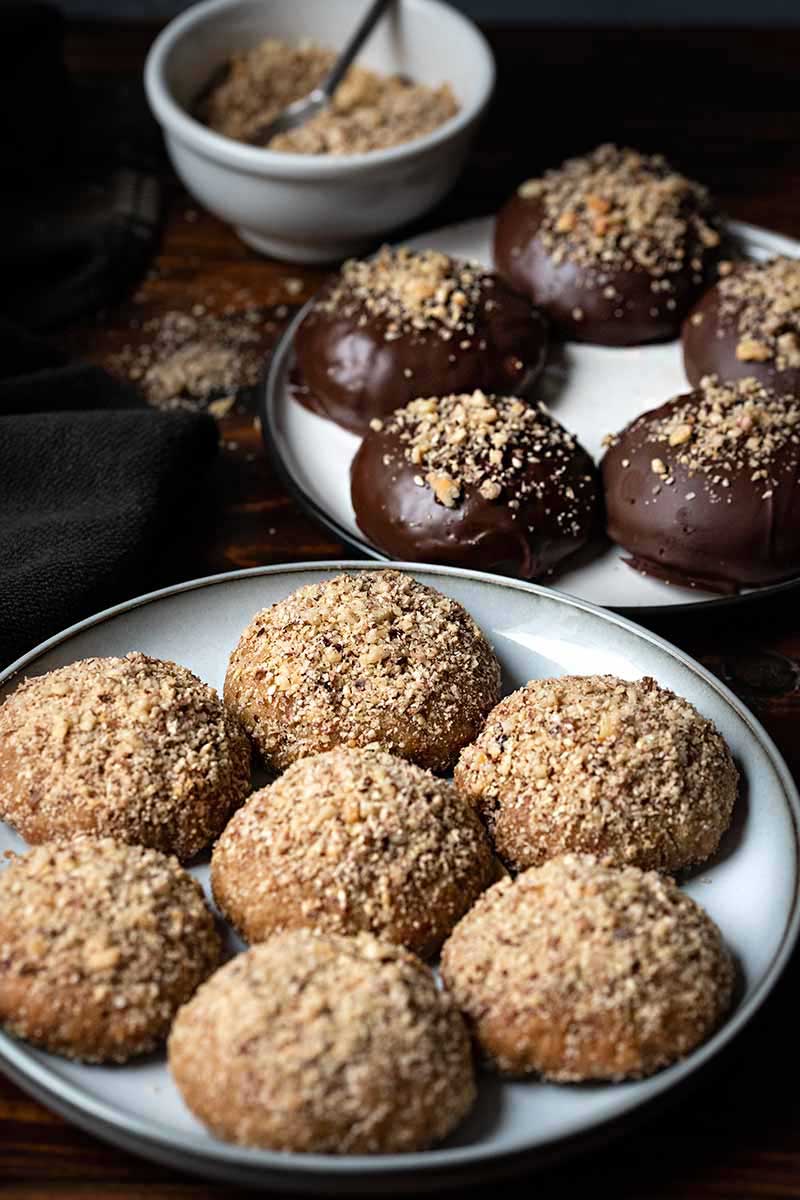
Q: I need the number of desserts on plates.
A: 12